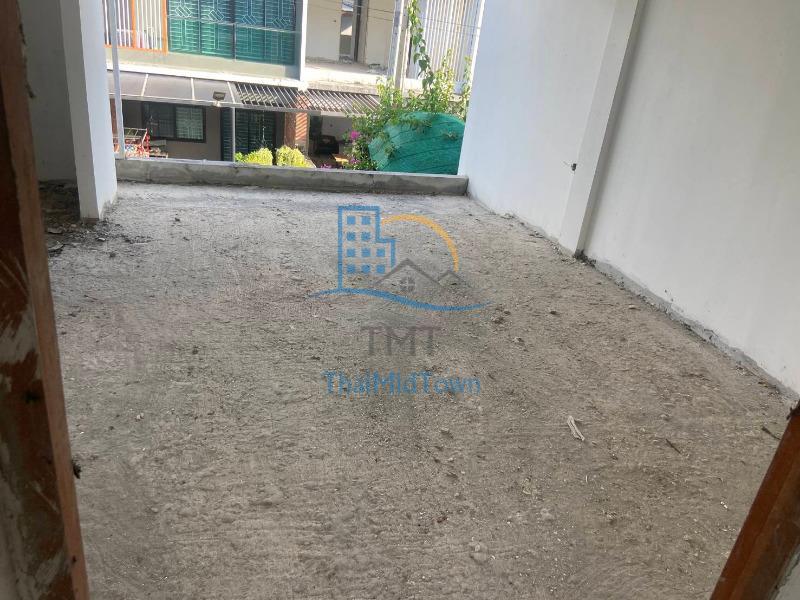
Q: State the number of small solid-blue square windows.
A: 10